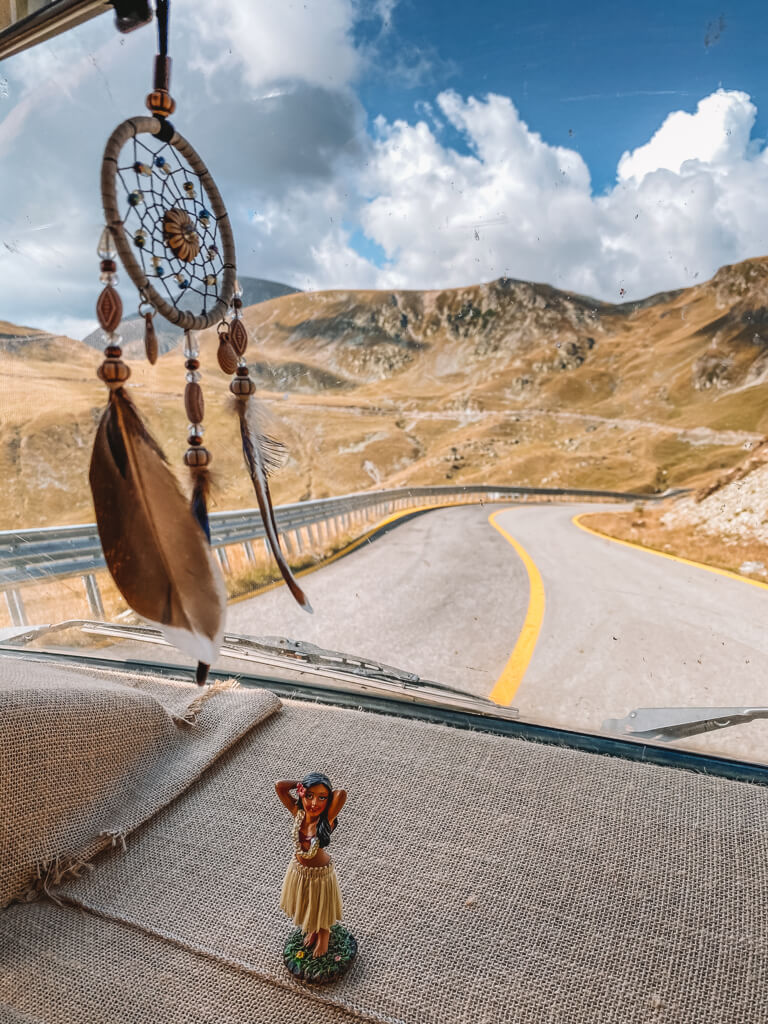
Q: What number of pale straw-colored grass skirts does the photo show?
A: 1